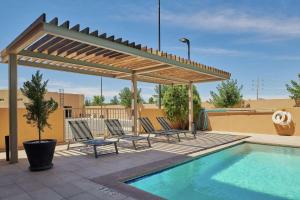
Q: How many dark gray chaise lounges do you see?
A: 4